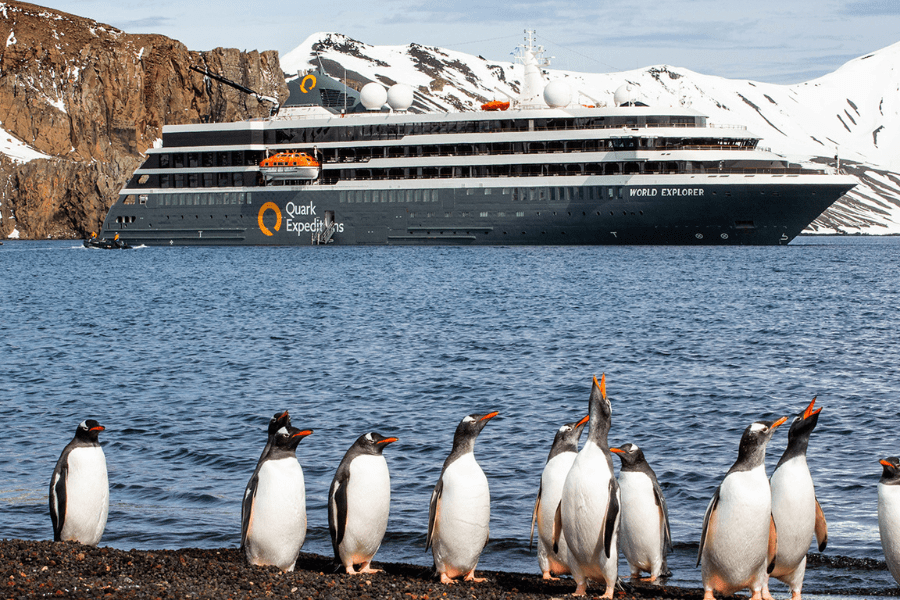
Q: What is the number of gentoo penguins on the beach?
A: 11